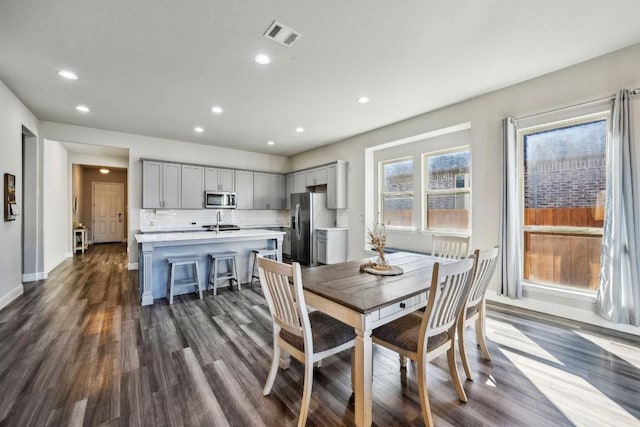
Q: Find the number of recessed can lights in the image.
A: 8